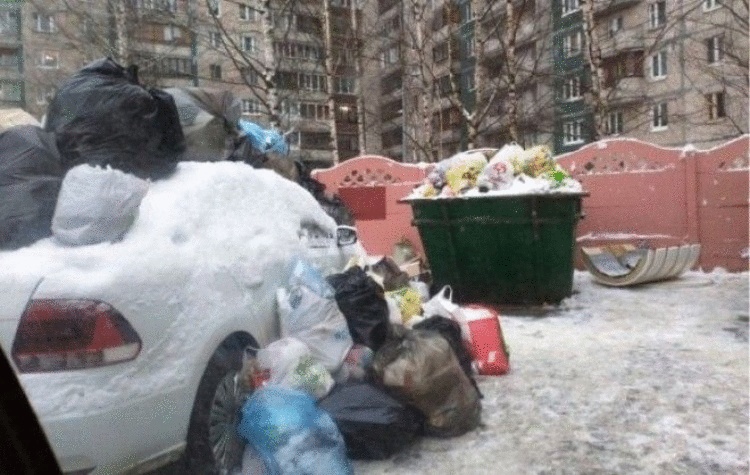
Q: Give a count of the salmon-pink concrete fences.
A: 1